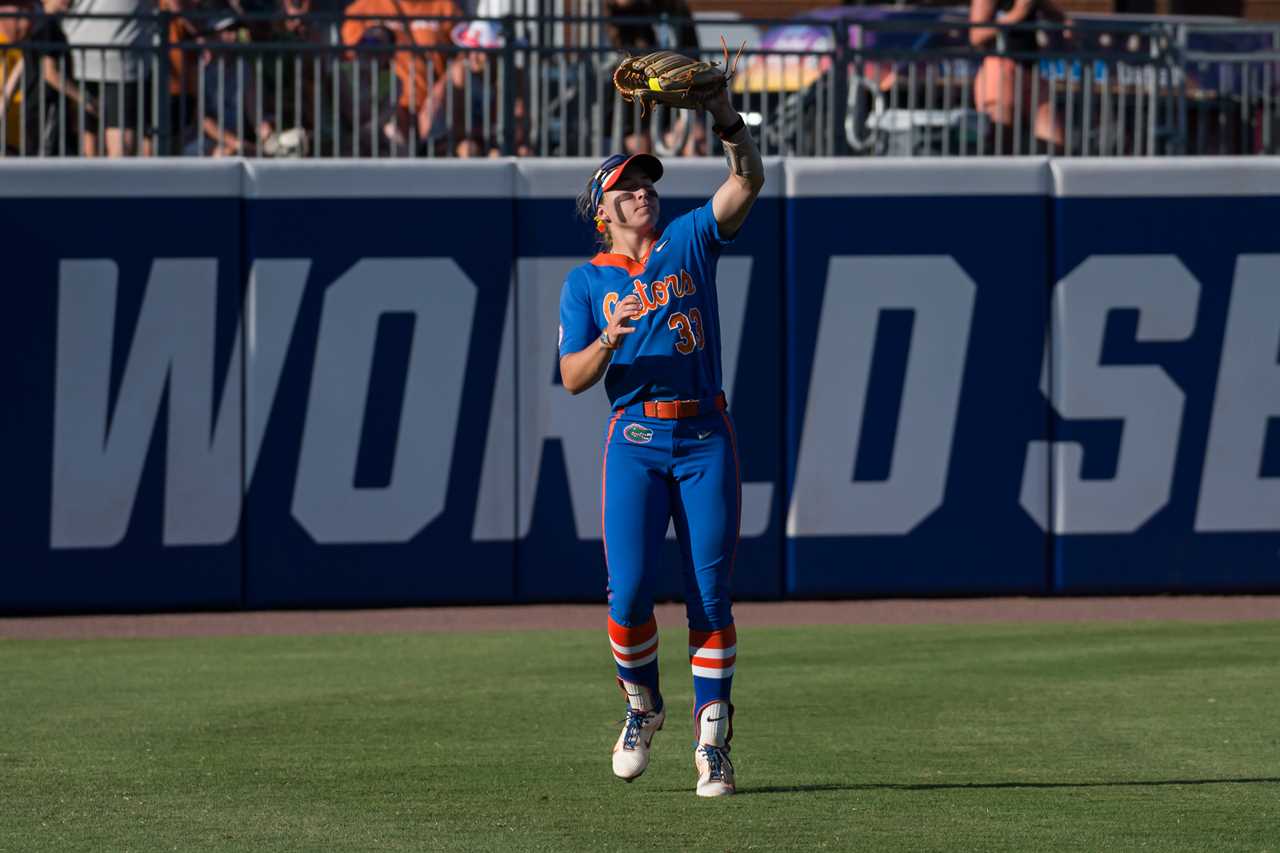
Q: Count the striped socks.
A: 2